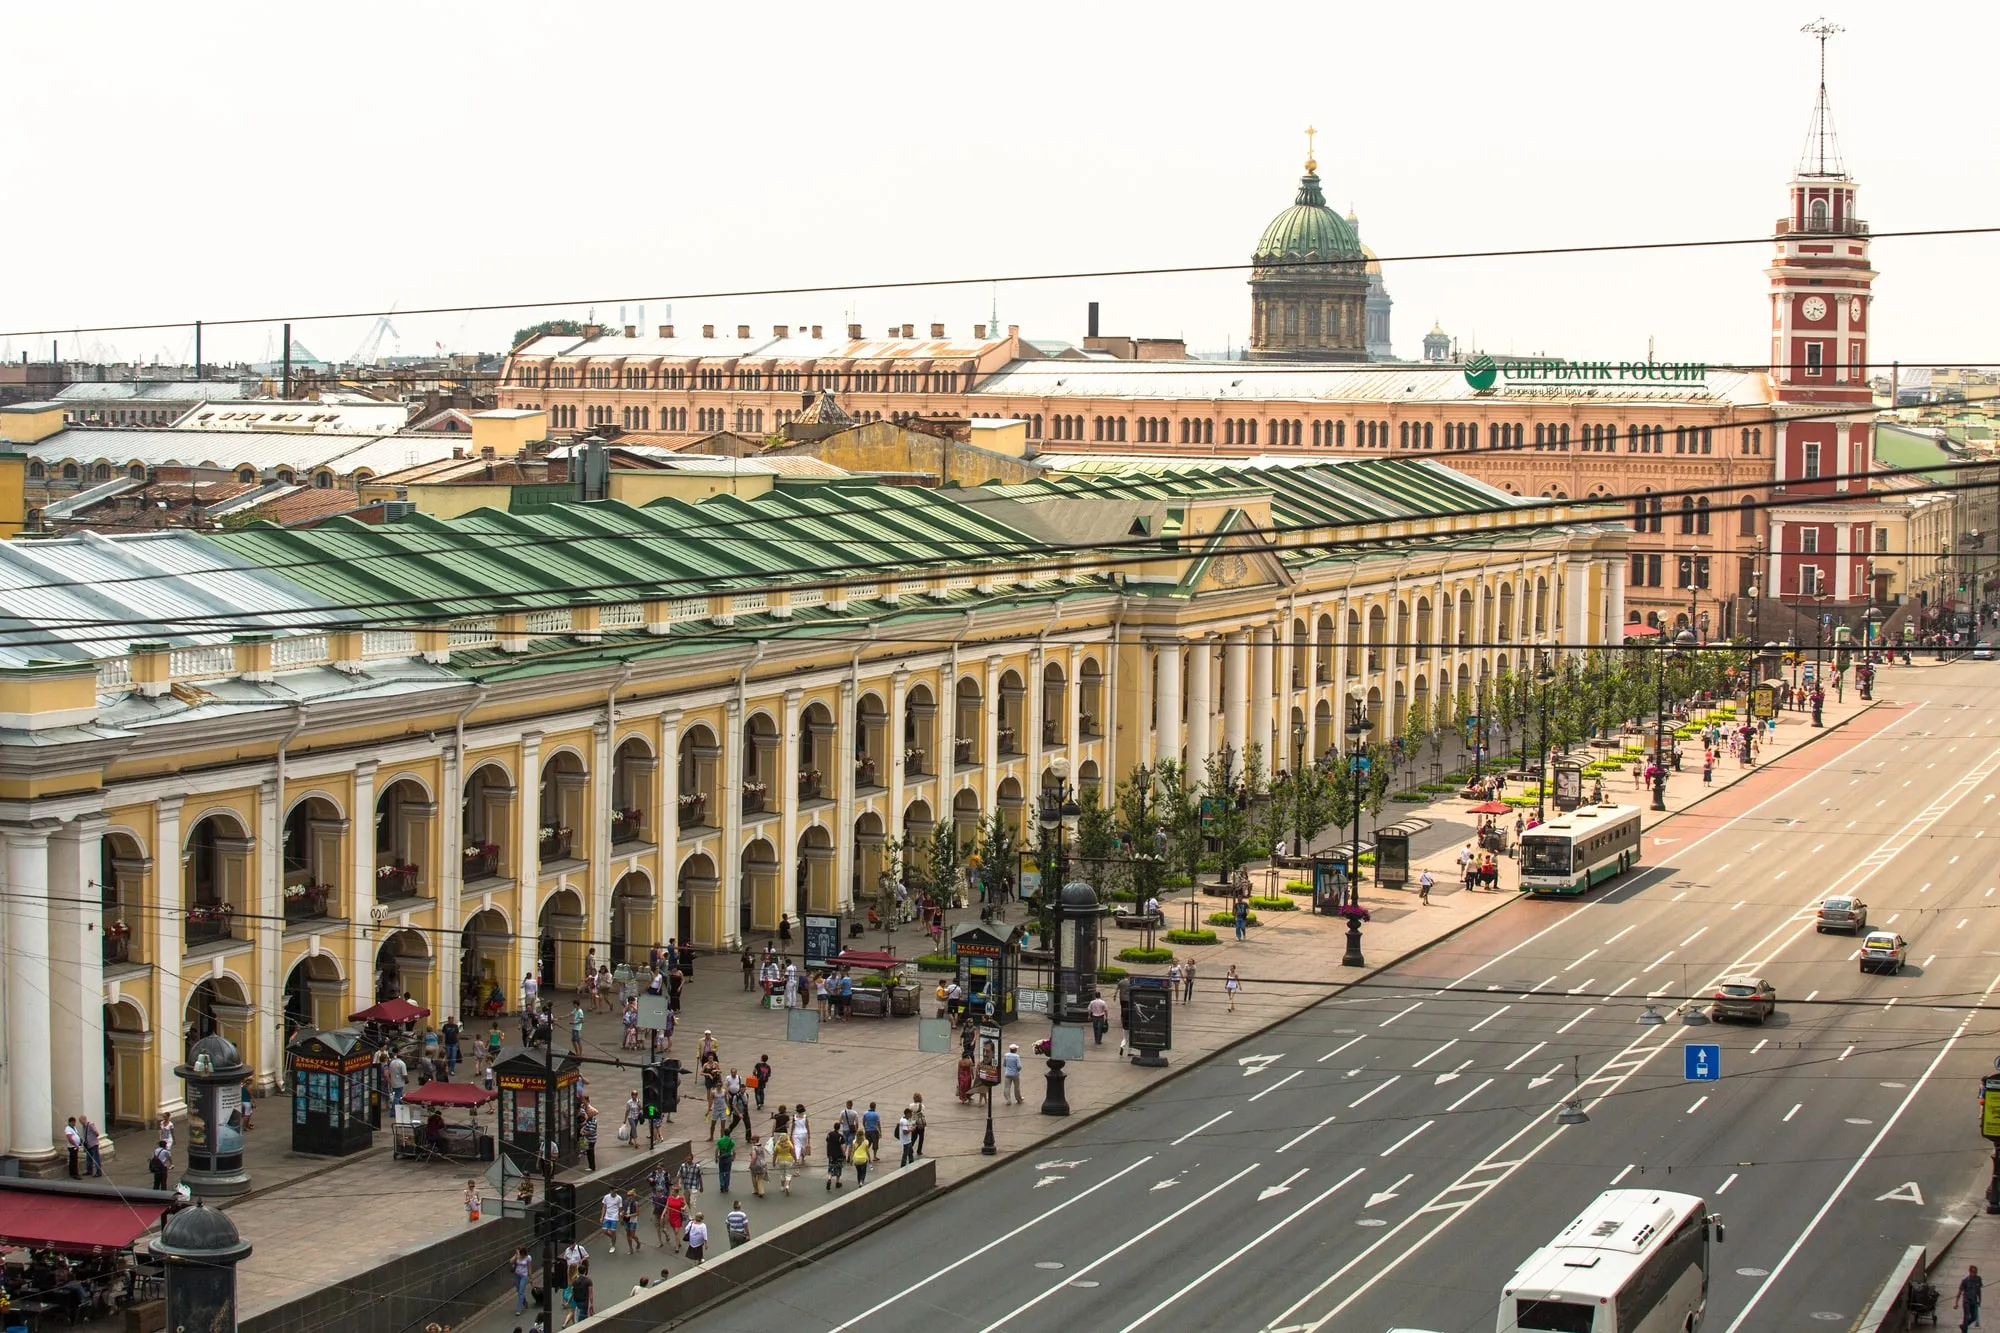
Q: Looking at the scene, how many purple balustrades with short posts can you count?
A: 0